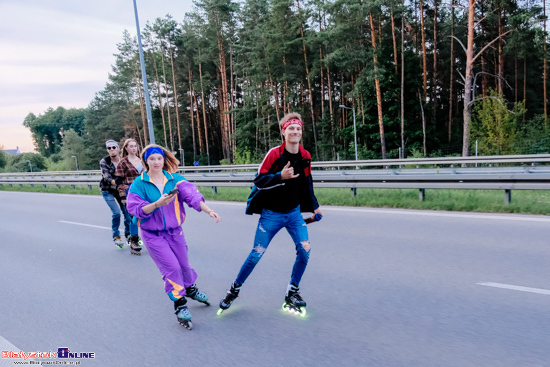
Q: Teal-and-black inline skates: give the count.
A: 2